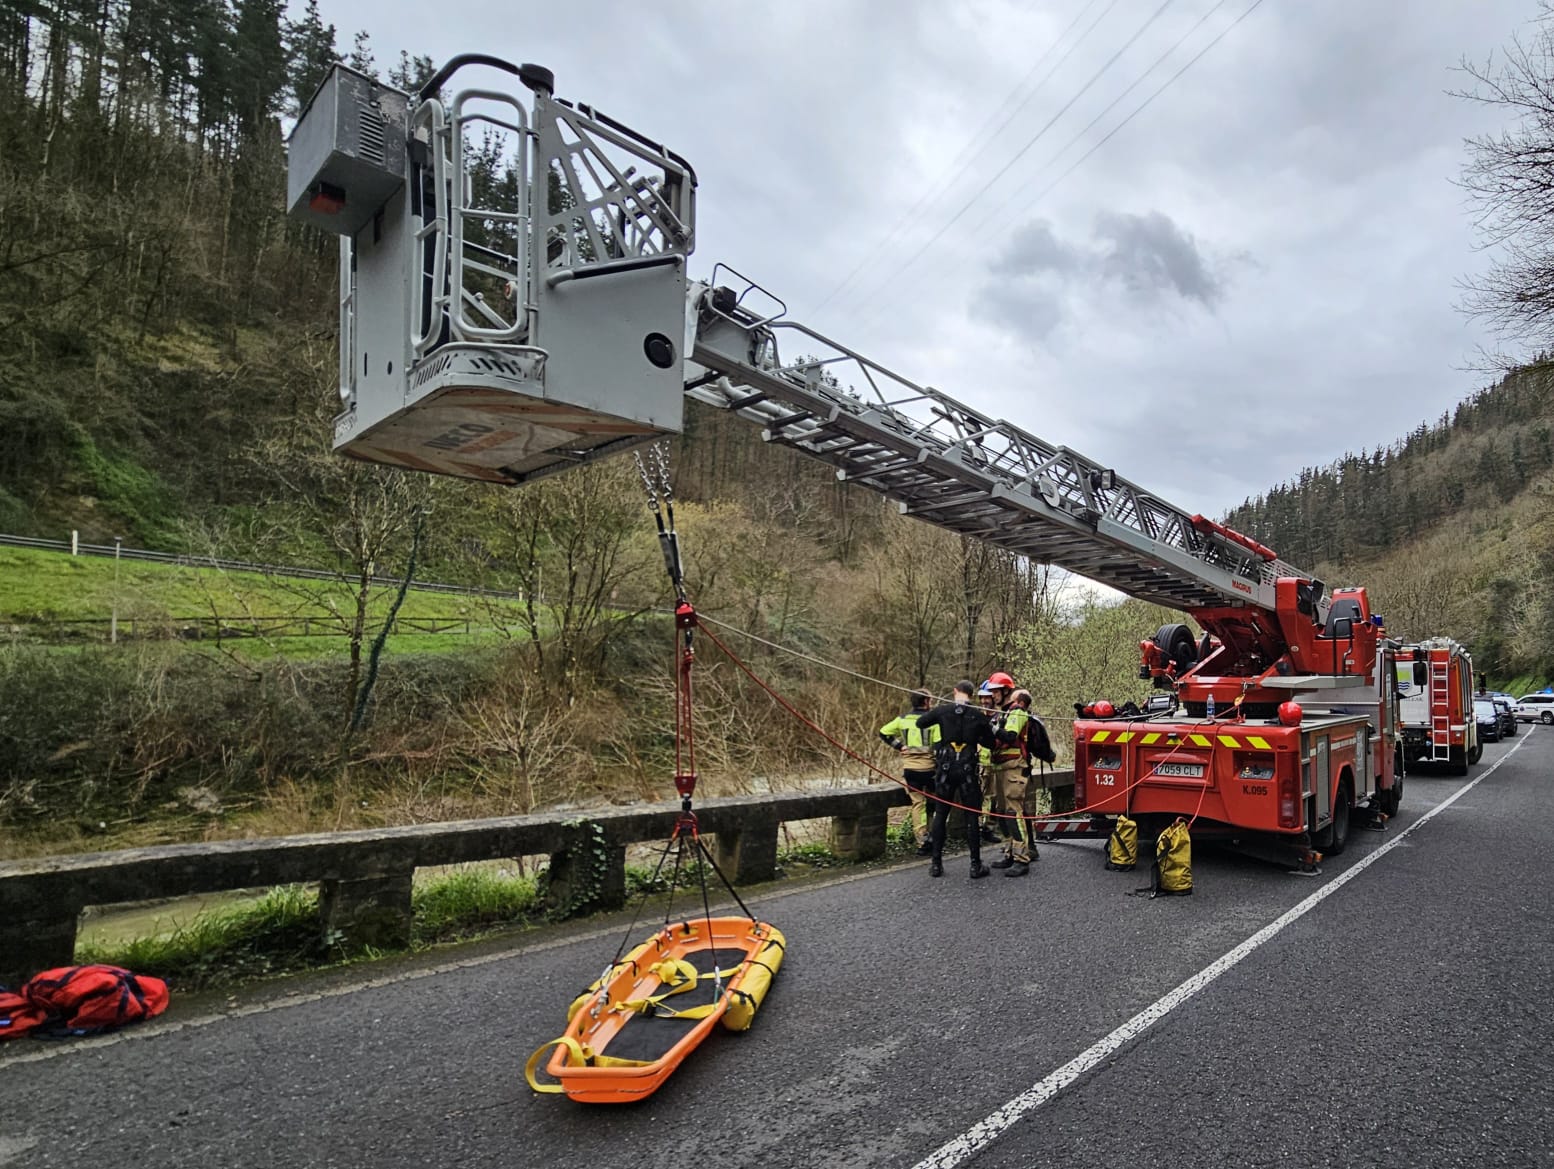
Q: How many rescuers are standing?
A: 5